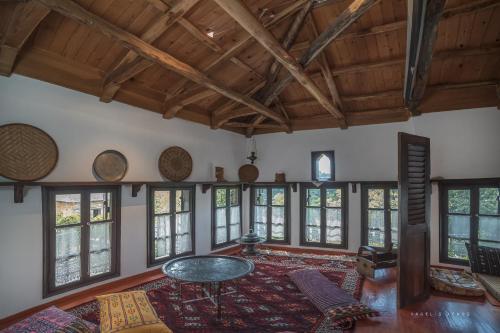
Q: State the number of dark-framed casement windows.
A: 7